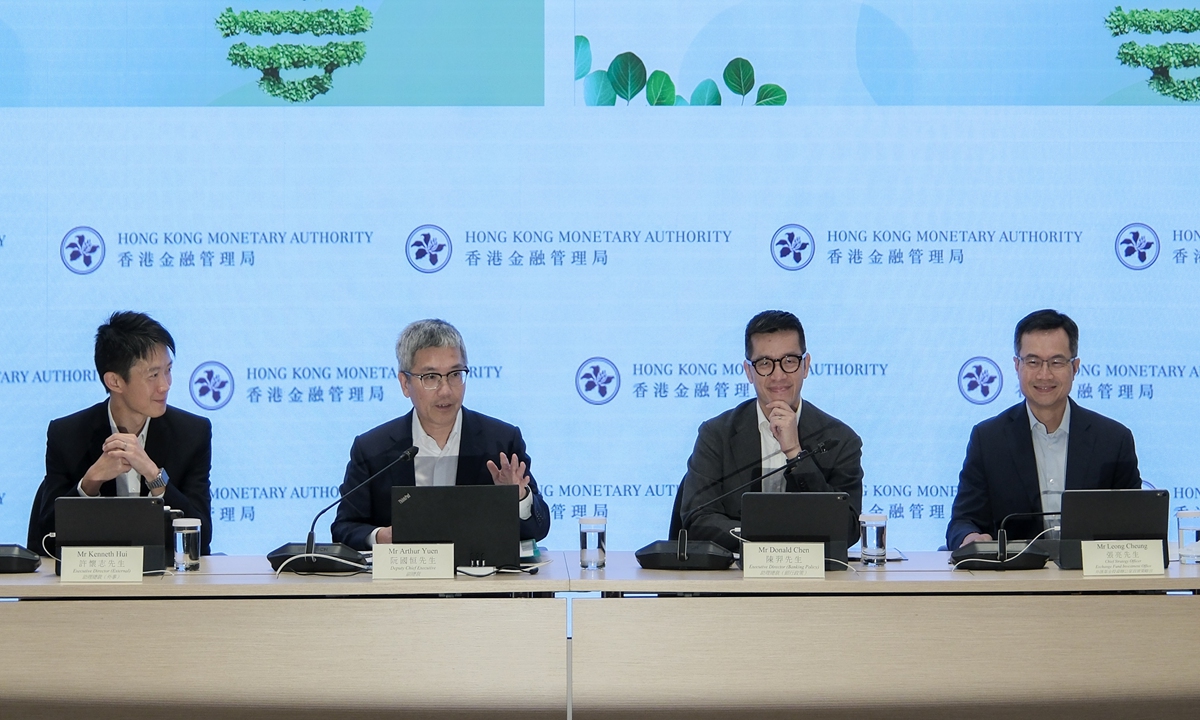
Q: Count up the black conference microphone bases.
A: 4